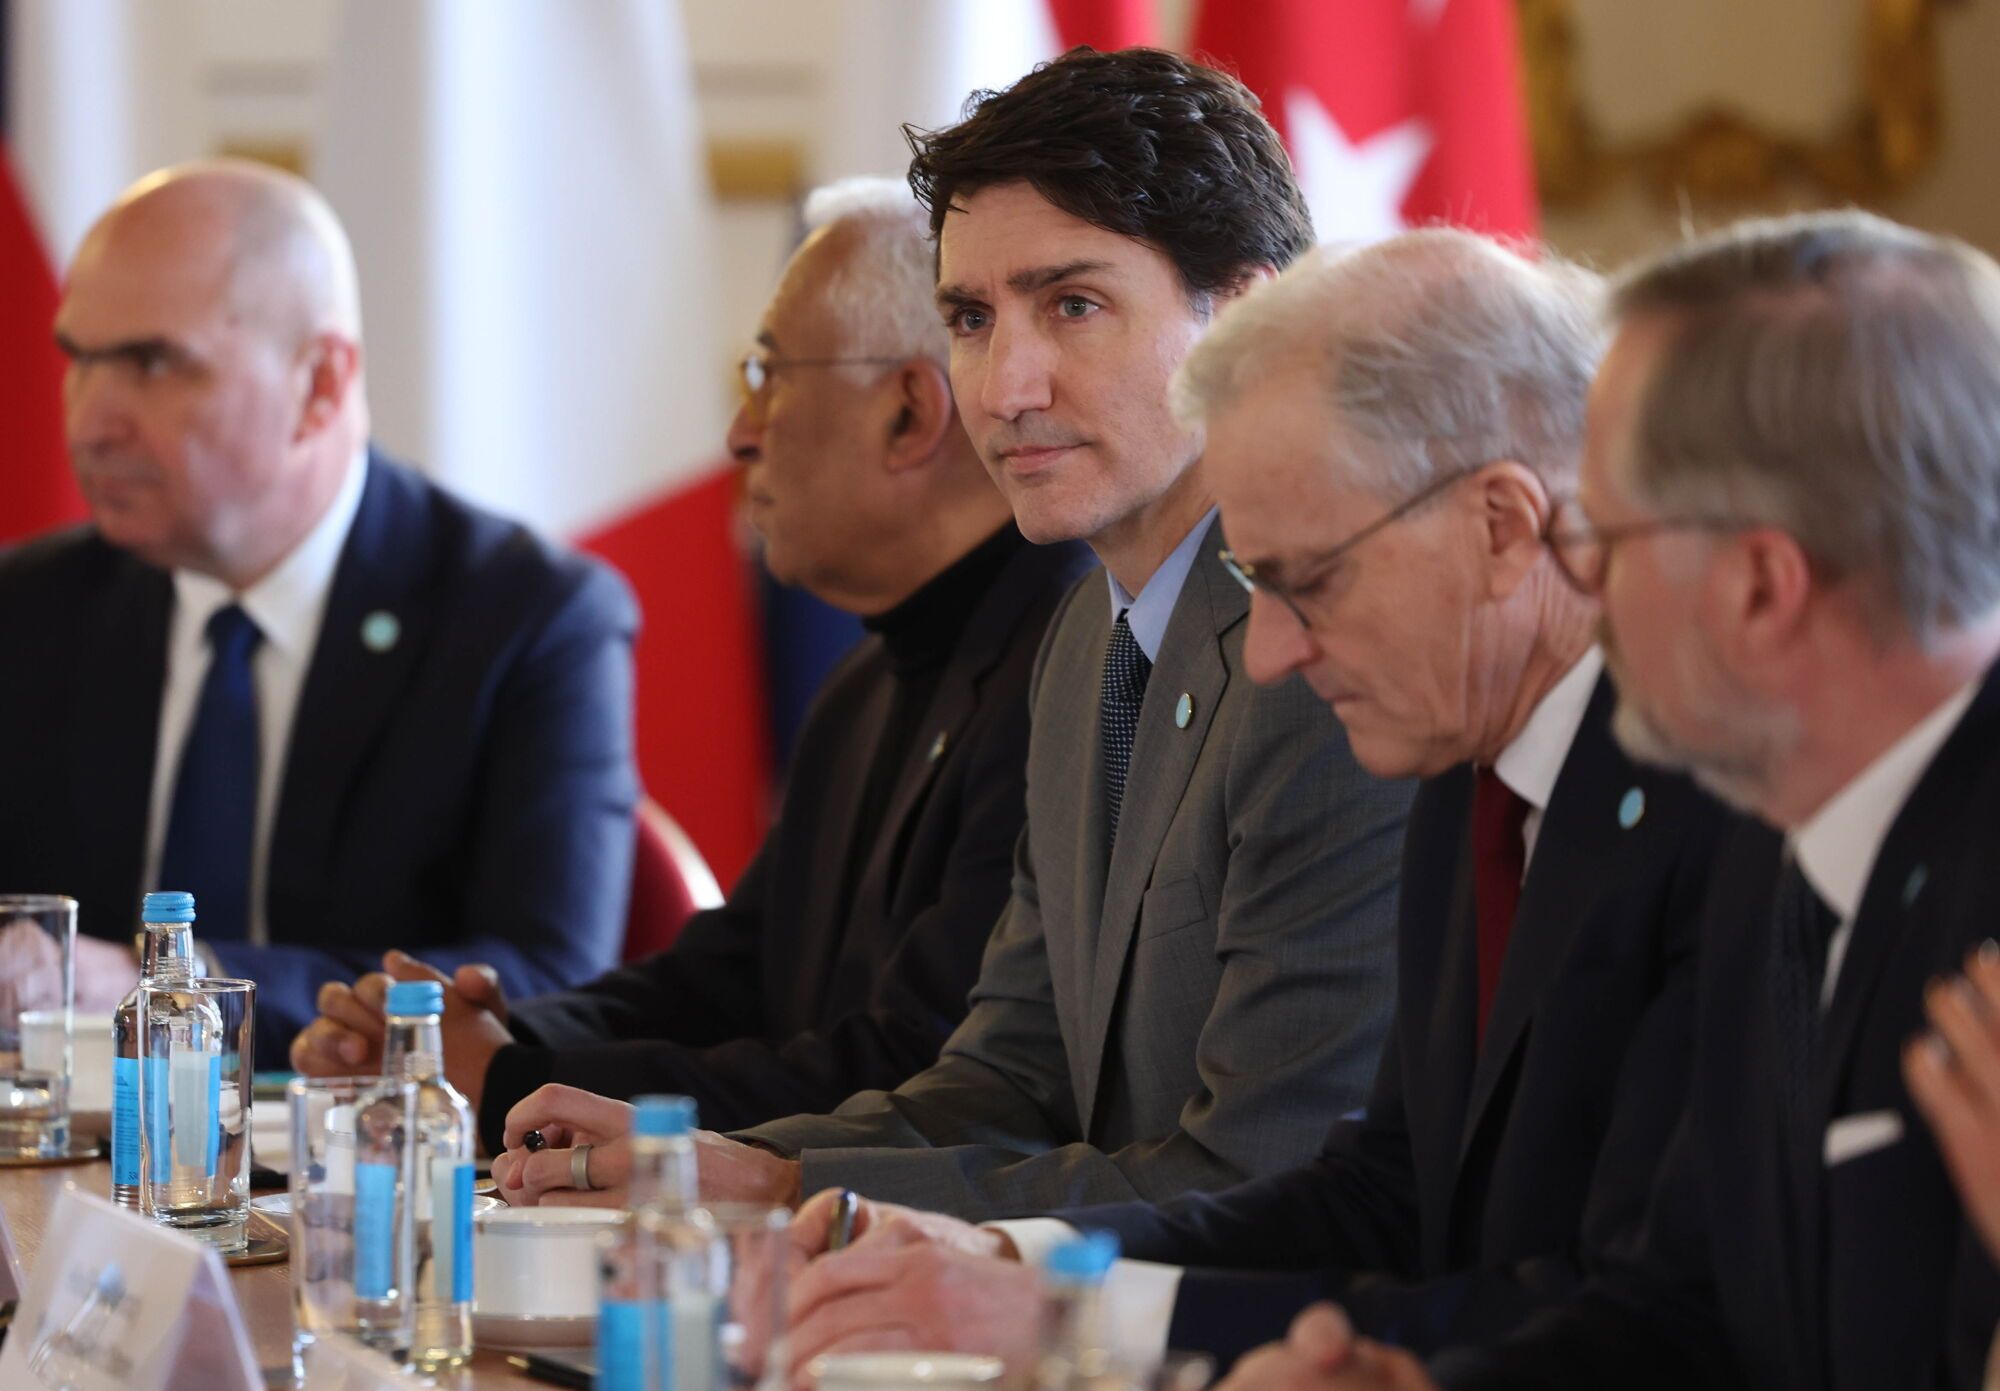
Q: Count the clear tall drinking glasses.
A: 4